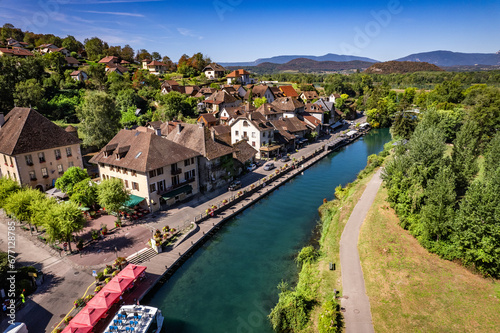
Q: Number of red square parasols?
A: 5